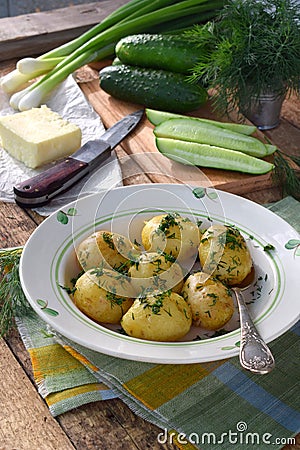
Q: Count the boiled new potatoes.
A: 7